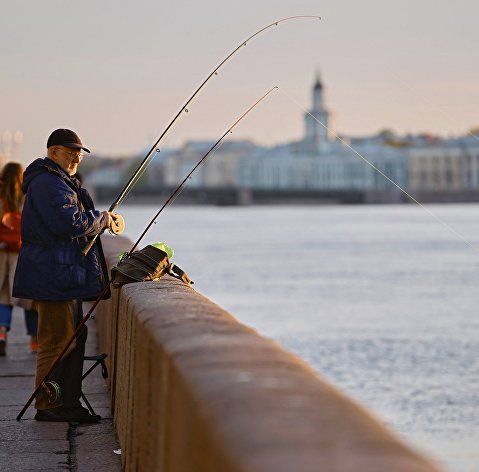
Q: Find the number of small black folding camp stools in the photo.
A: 1